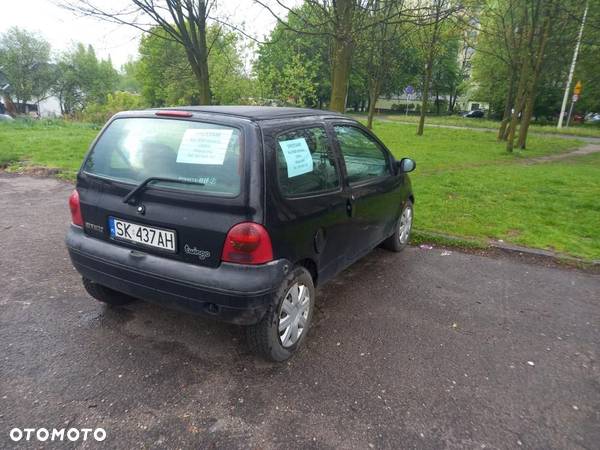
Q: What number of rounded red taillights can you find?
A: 2